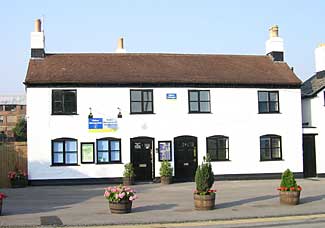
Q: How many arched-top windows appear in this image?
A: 4